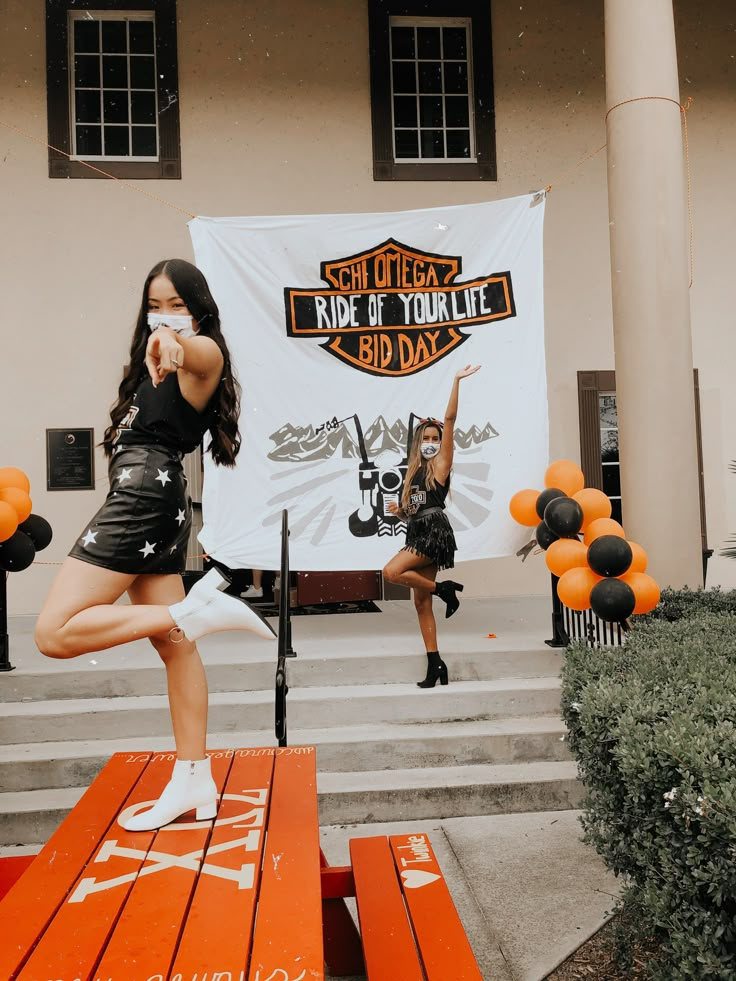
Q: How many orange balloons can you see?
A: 11